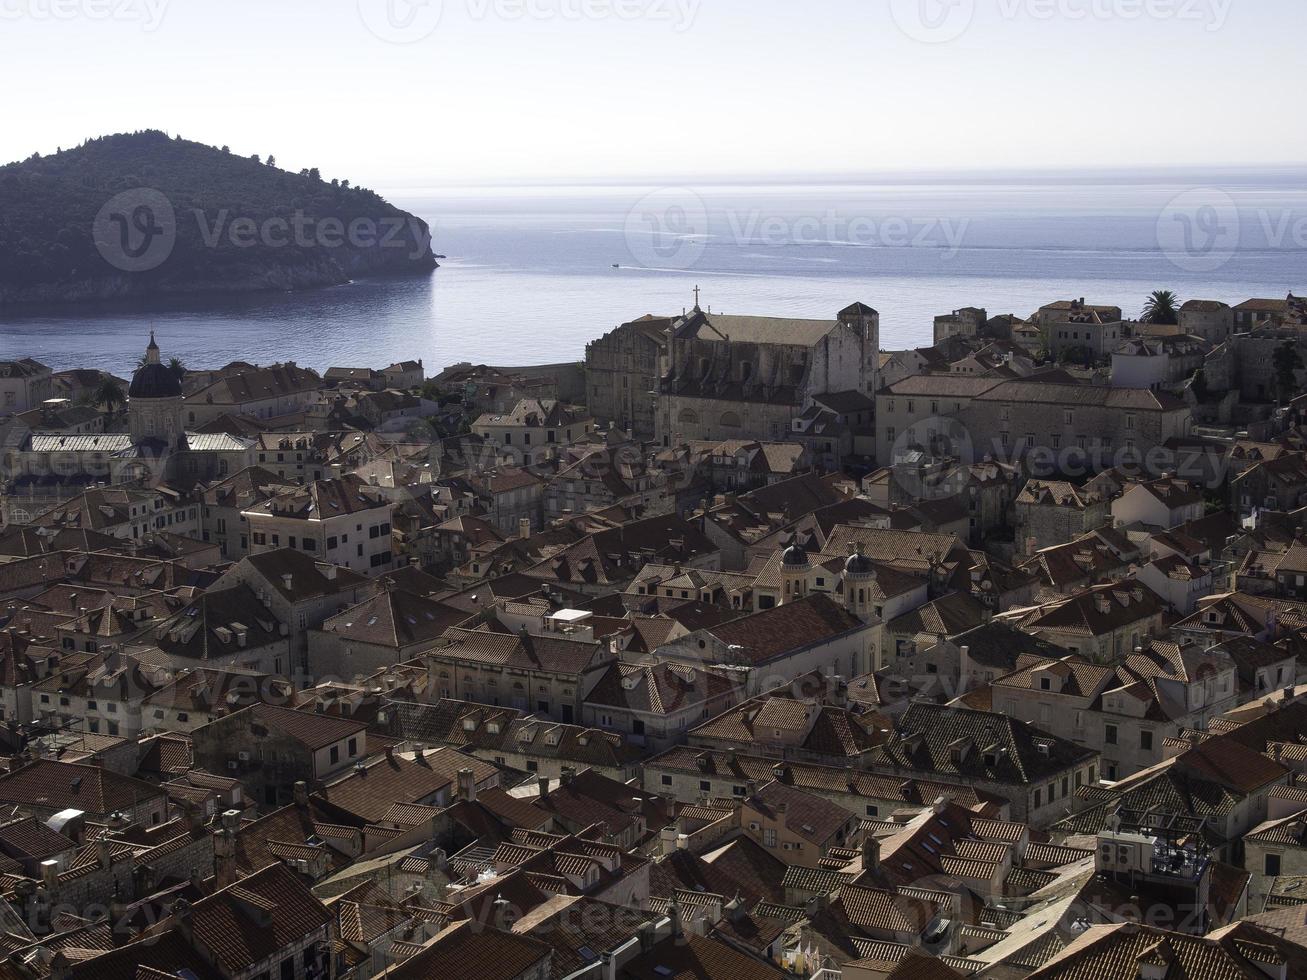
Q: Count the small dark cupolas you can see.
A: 2